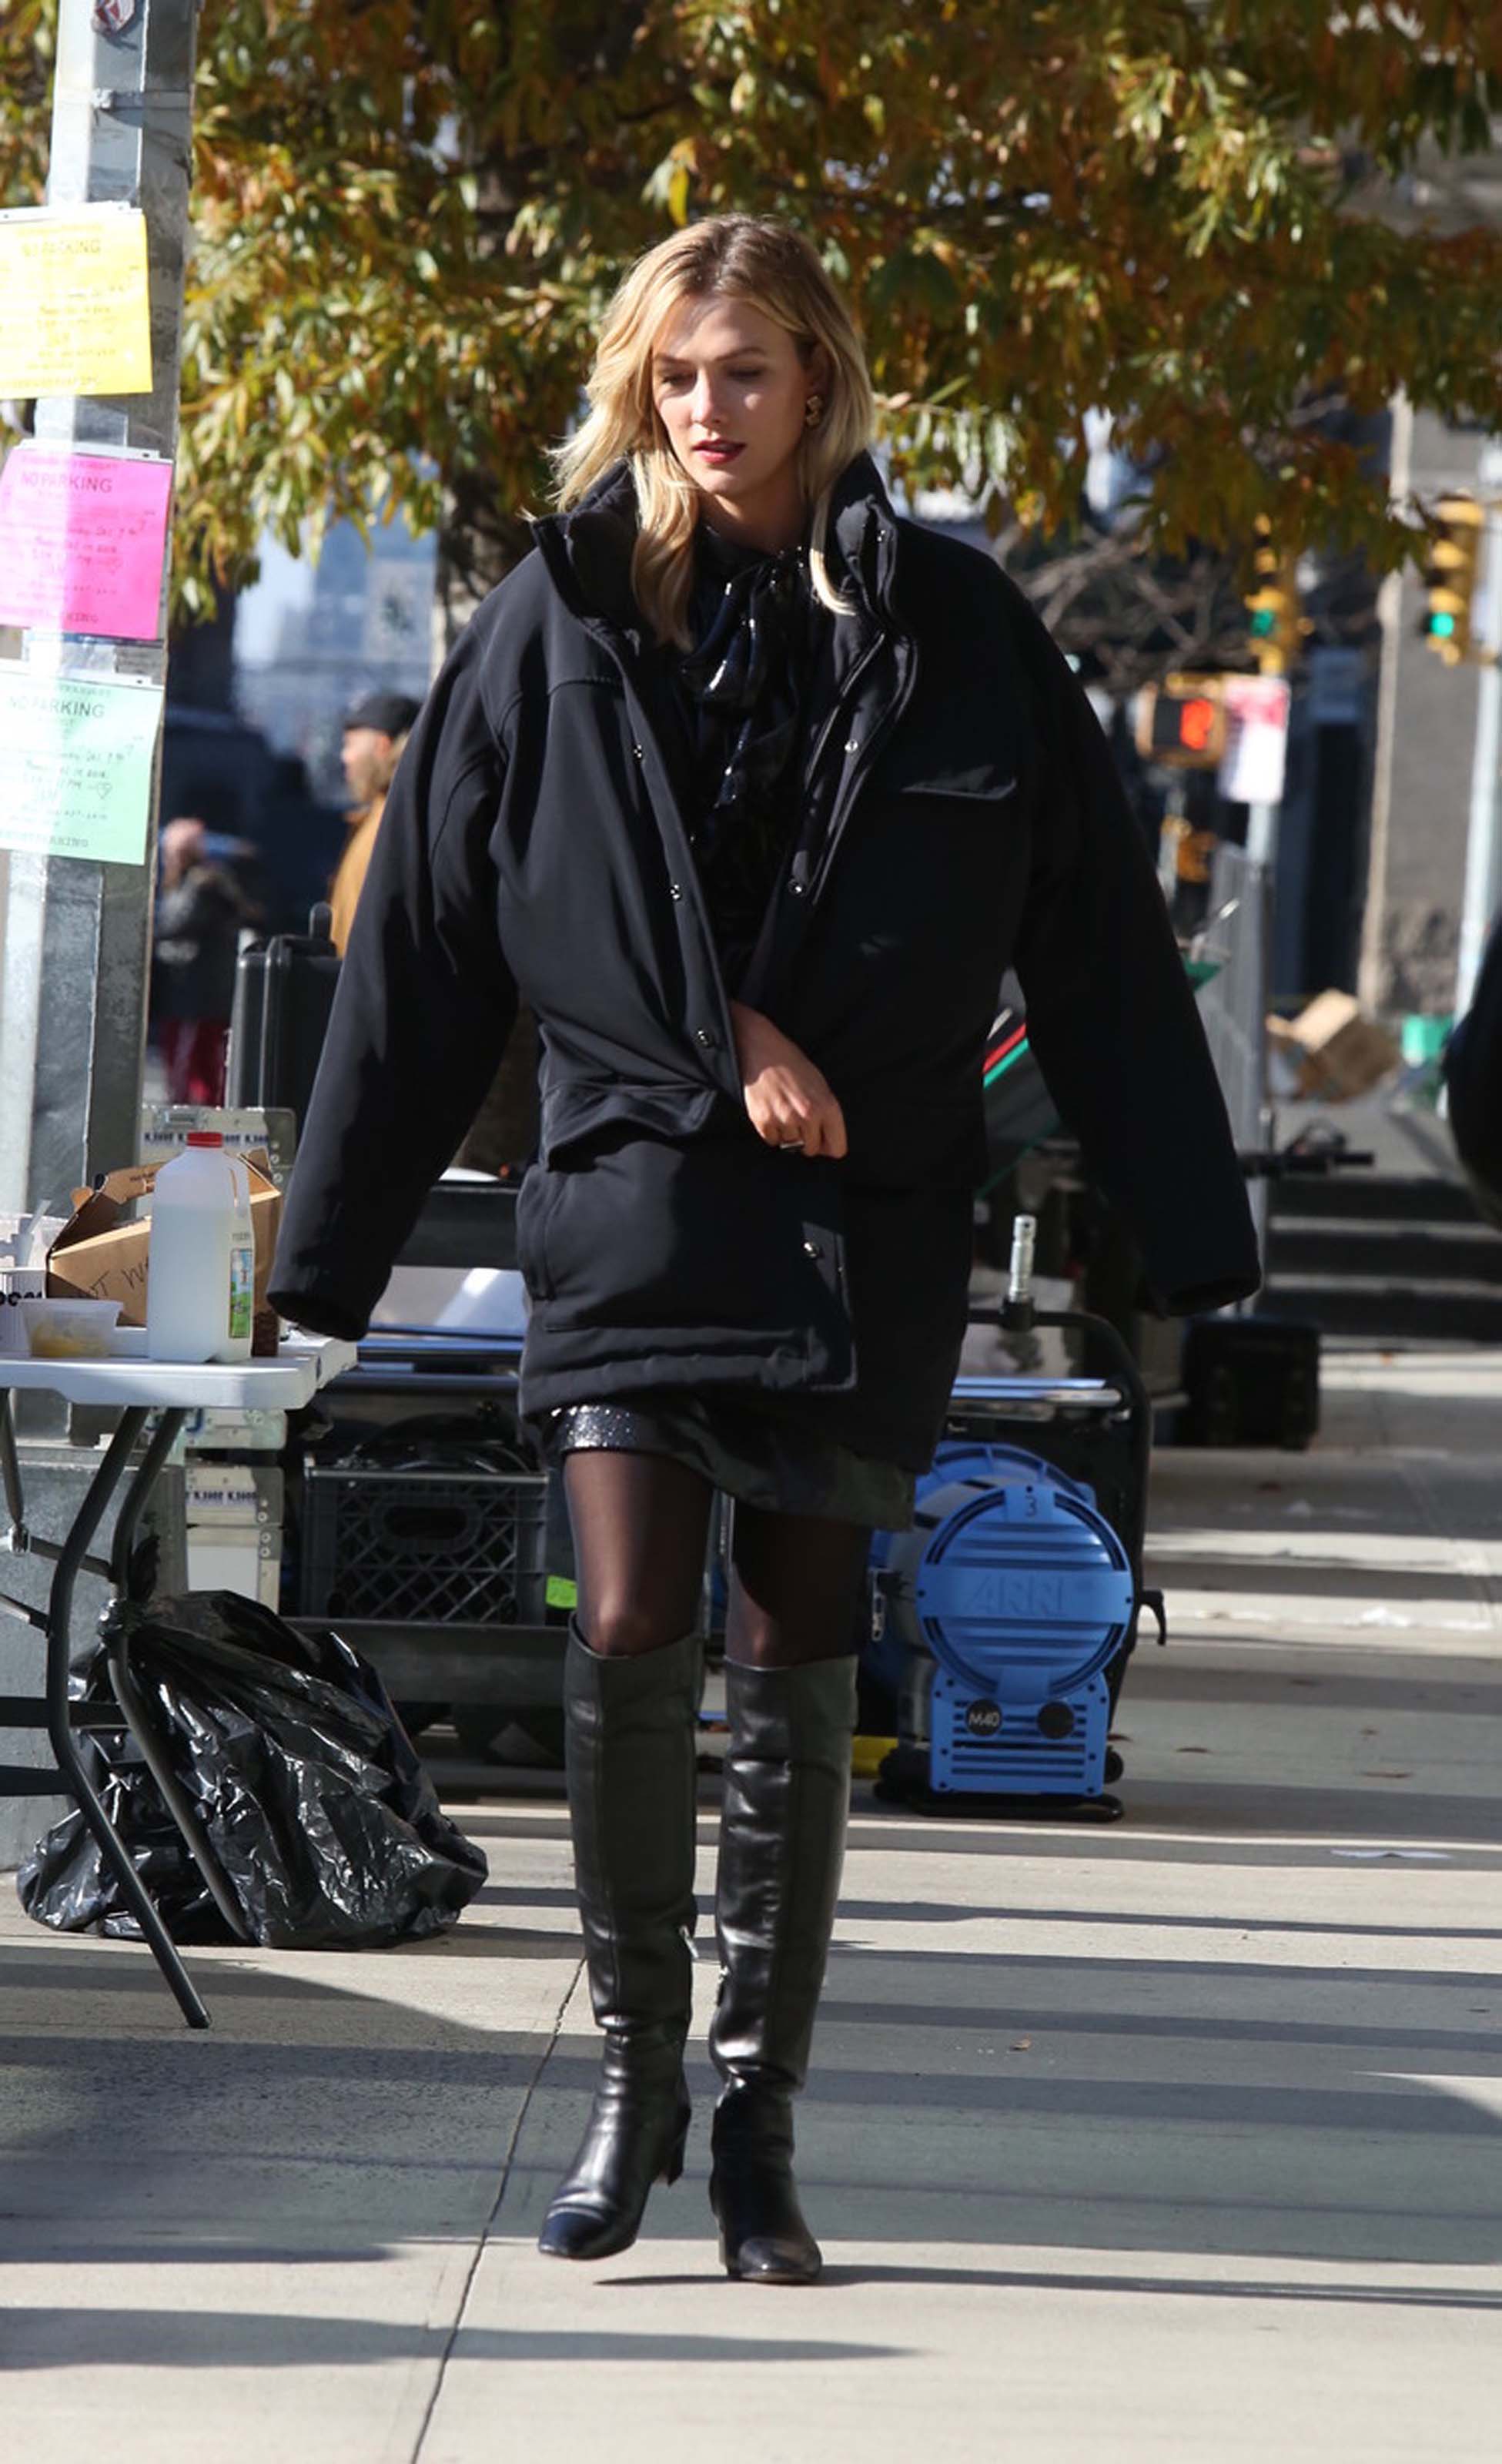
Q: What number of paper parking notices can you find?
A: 3